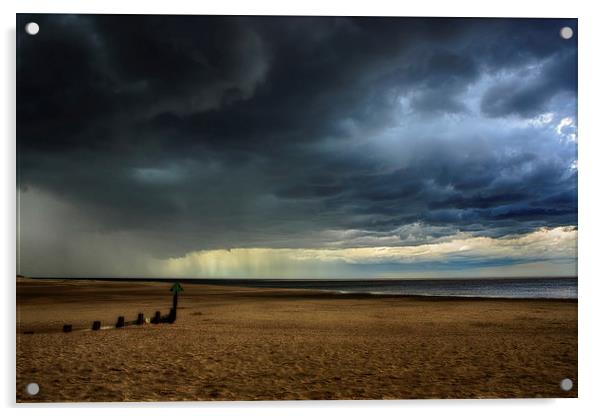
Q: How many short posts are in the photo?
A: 5